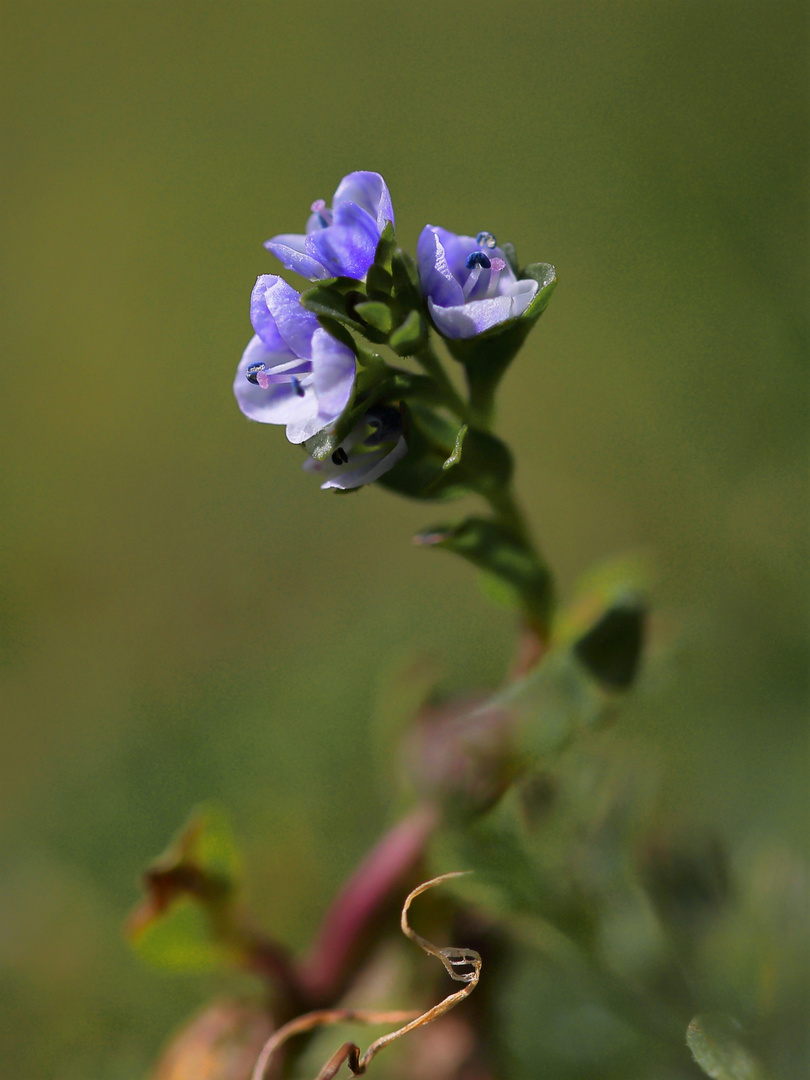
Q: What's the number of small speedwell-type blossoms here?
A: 4